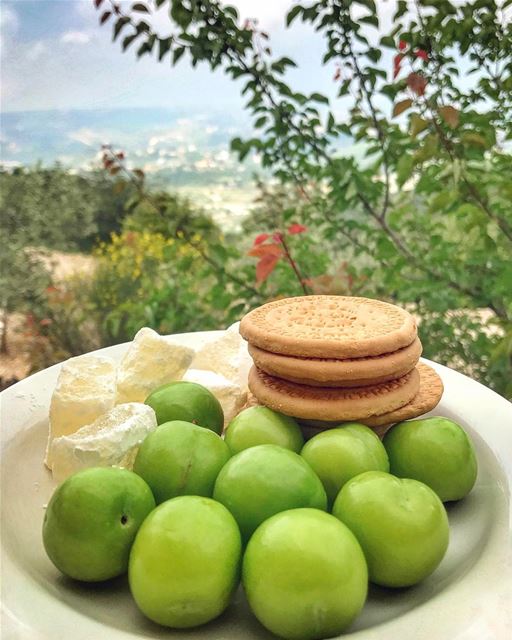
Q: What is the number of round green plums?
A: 10